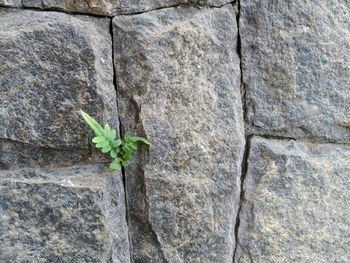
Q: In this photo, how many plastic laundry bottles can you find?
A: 0